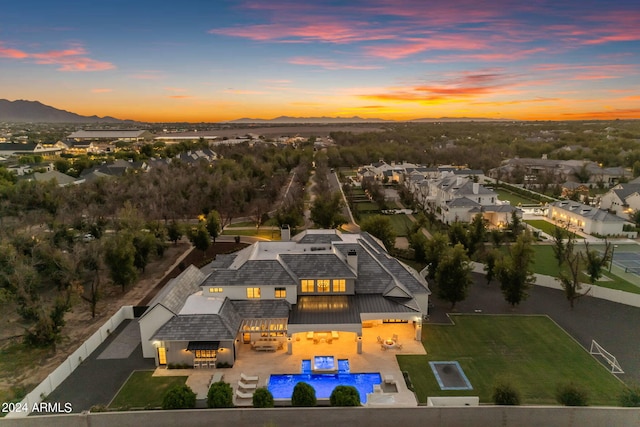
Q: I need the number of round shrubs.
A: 8